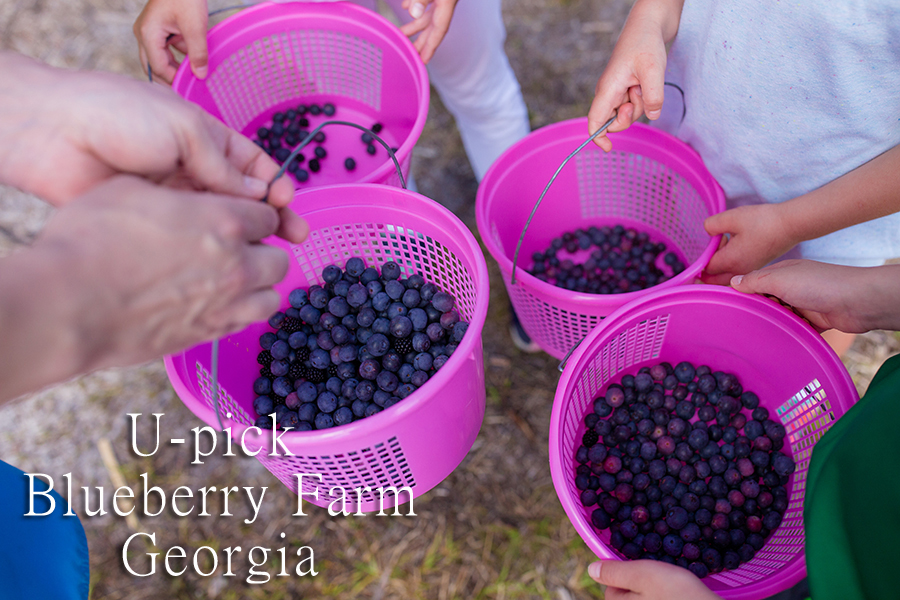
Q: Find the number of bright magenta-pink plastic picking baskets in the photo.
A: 4